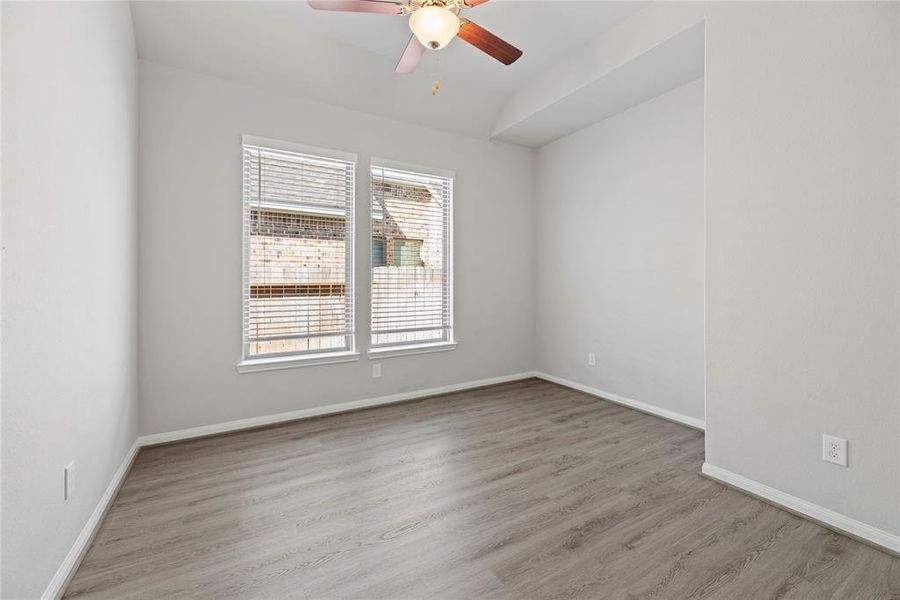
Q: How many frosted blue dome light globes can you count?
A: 0